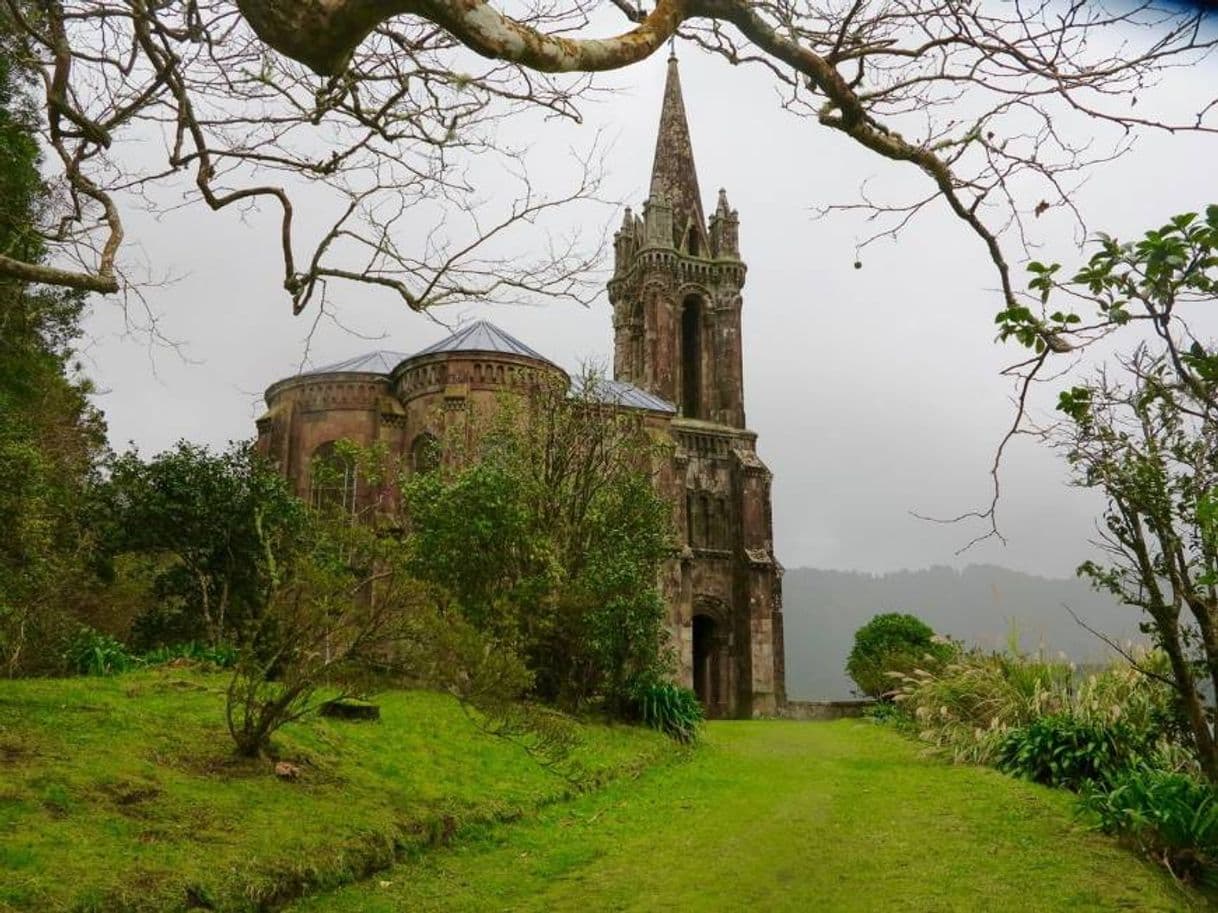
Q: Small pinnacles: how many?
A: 3